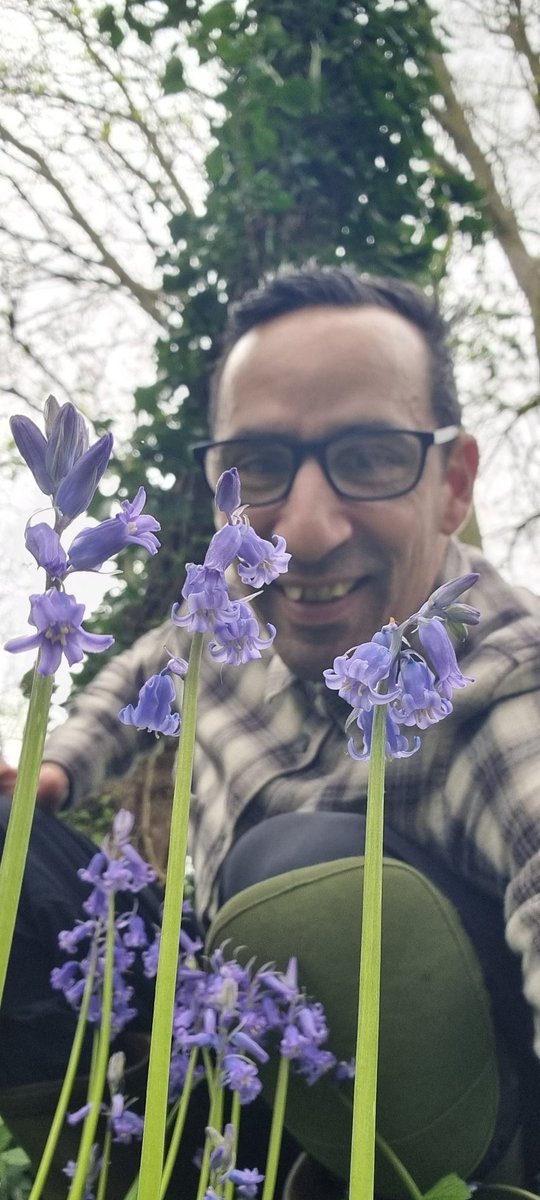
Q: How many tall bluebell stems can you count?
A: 3